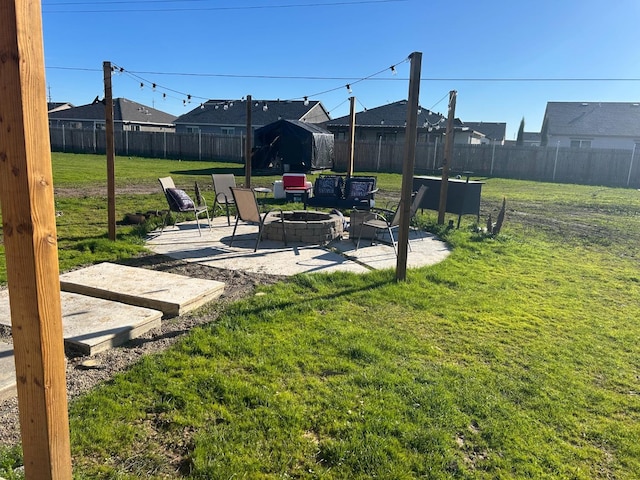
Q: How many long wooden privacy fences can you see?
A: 1